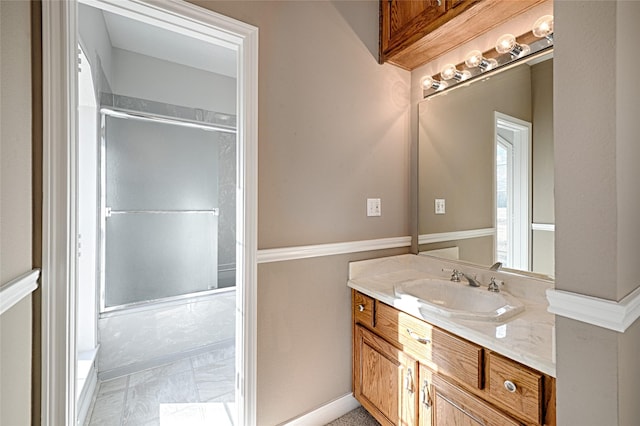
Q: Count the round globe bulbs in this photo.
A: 5